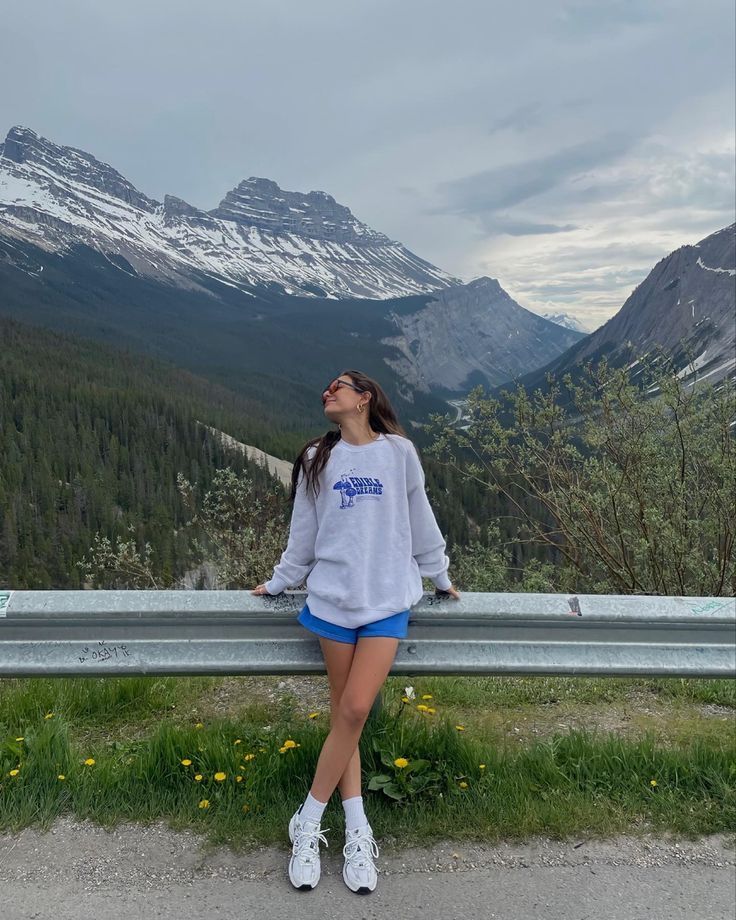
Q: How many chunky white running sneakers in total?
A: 2